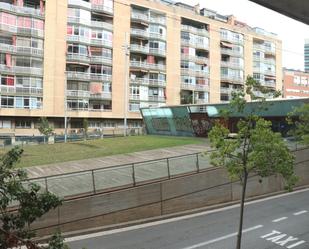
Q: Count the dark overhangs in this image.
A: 1